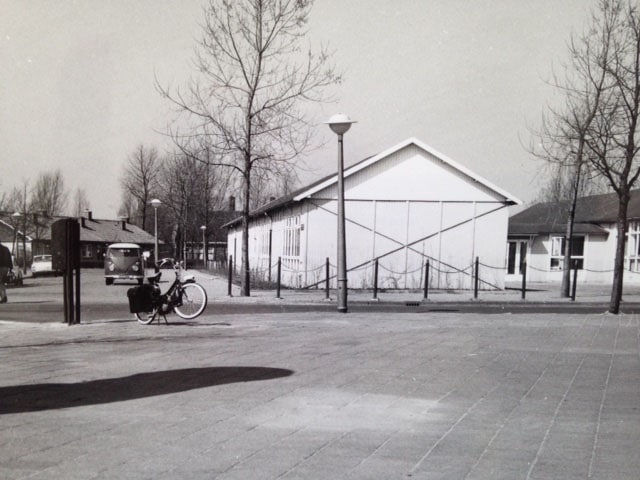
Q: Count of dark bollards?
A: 8